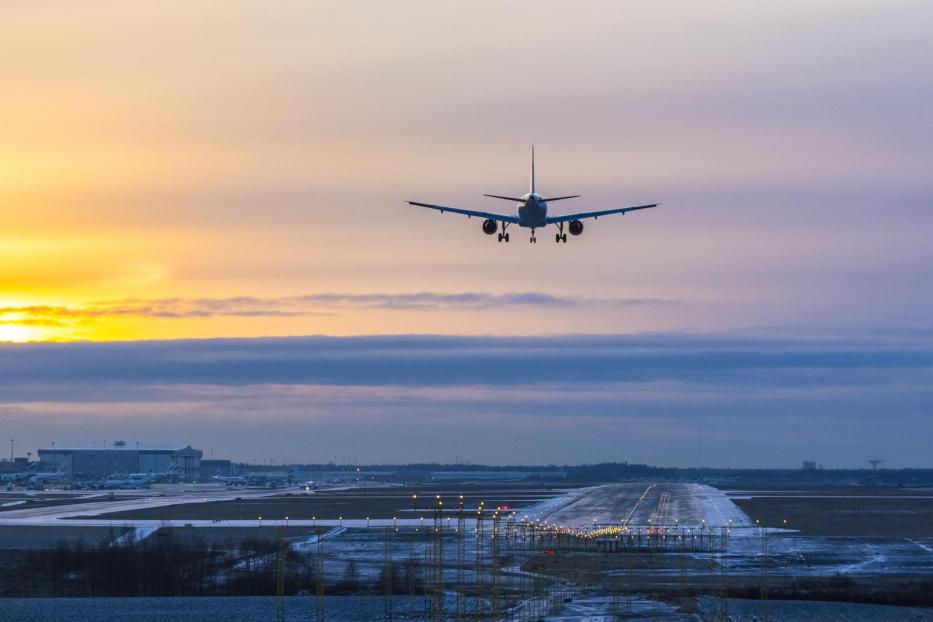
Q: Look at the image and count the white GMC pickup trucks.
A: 0